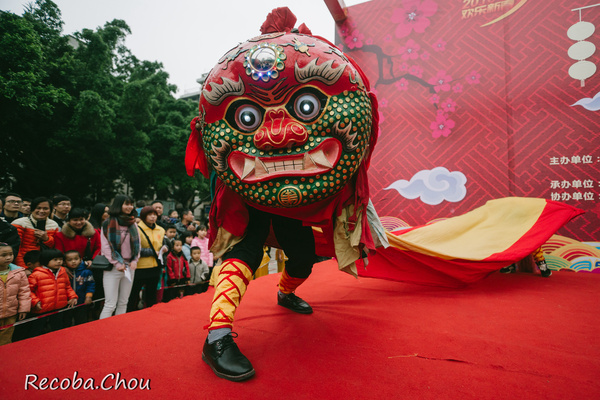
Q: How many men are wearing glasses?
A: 2